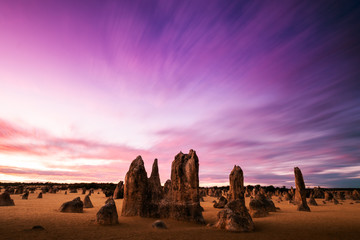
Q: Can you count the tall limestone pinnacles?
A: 5